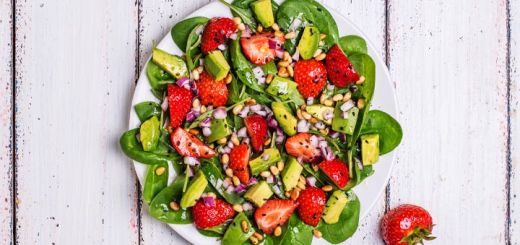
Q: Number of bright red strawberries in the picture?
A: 15